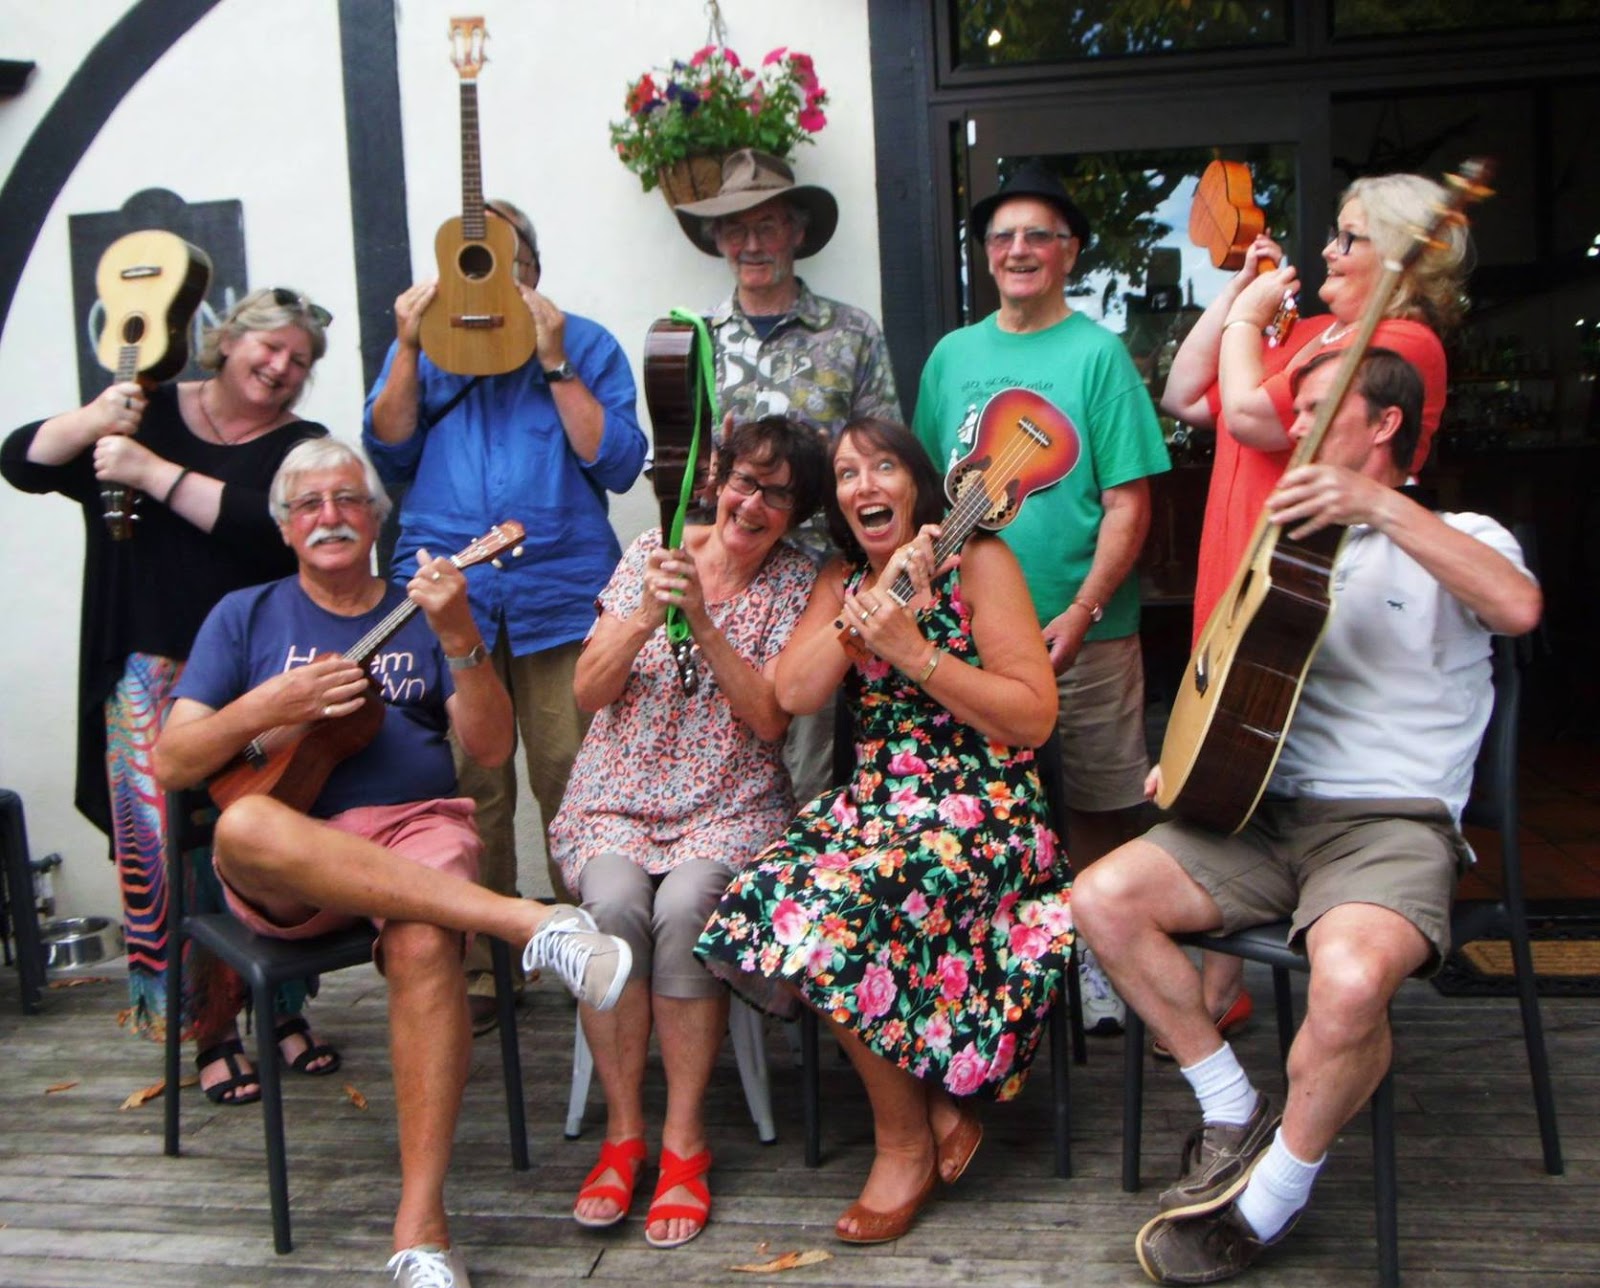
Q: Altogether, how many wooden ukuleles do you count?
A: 6